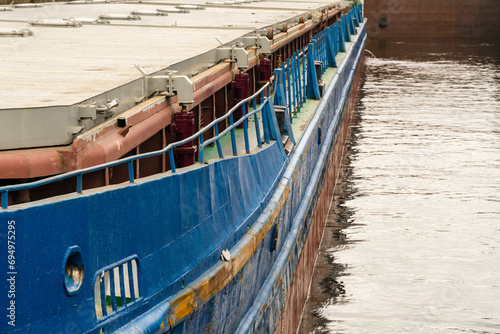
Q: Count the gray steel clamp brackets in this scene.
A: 3